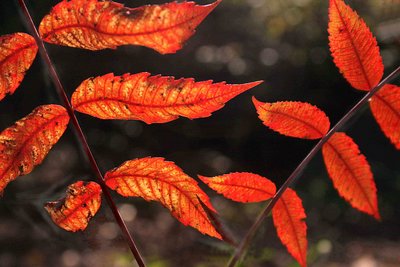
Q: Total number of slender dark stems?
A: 2